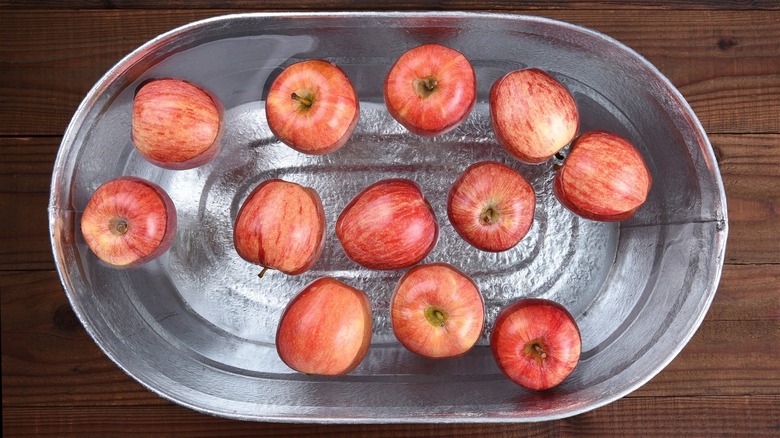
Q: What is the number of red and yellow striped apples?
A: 12